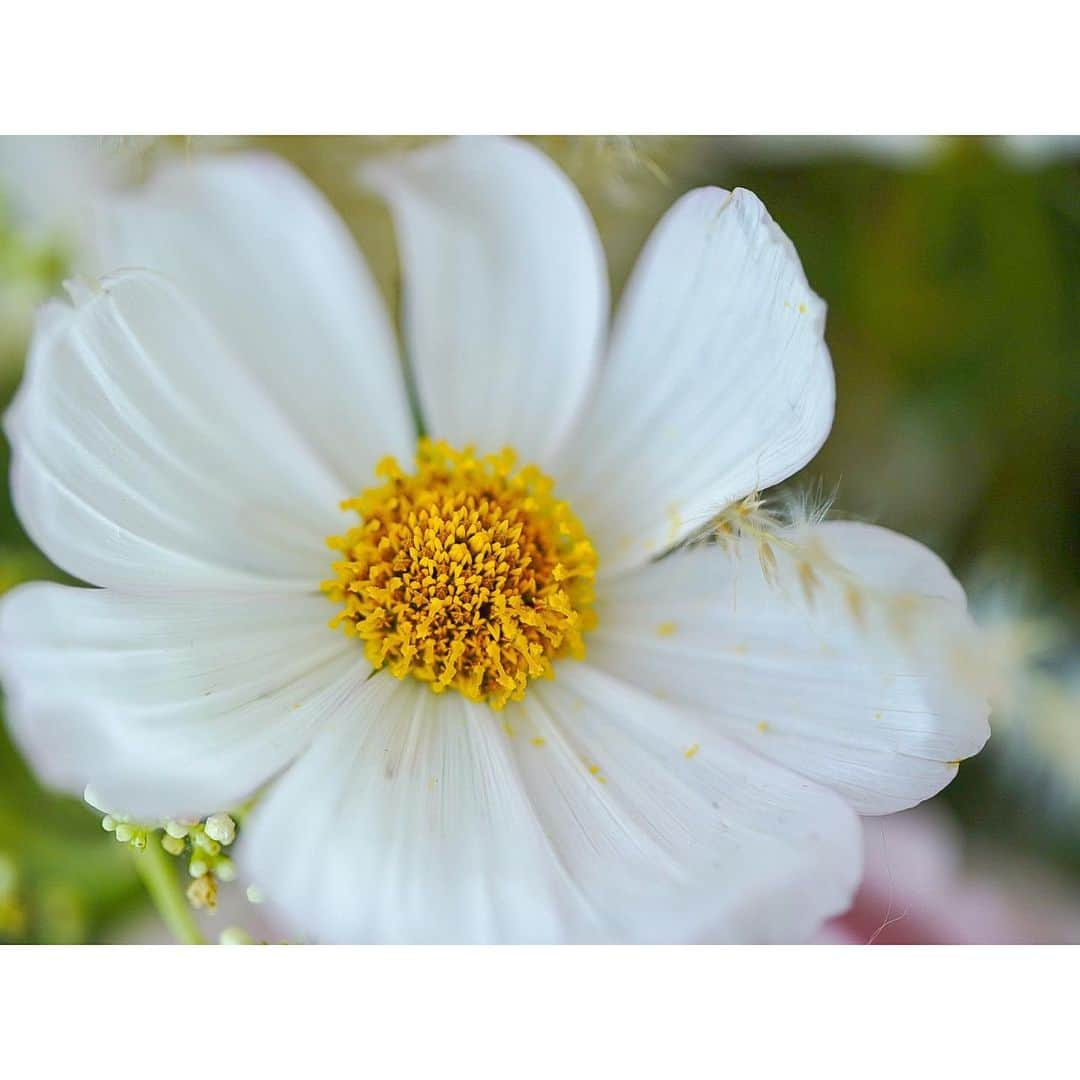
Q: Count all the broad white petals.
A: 8